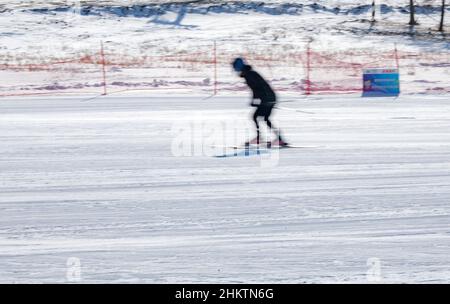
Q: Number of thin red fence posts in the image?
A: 4